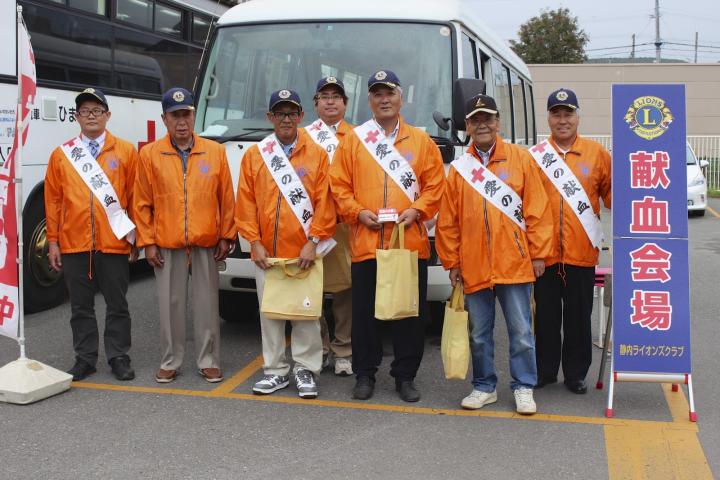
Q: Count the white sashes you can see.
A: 6